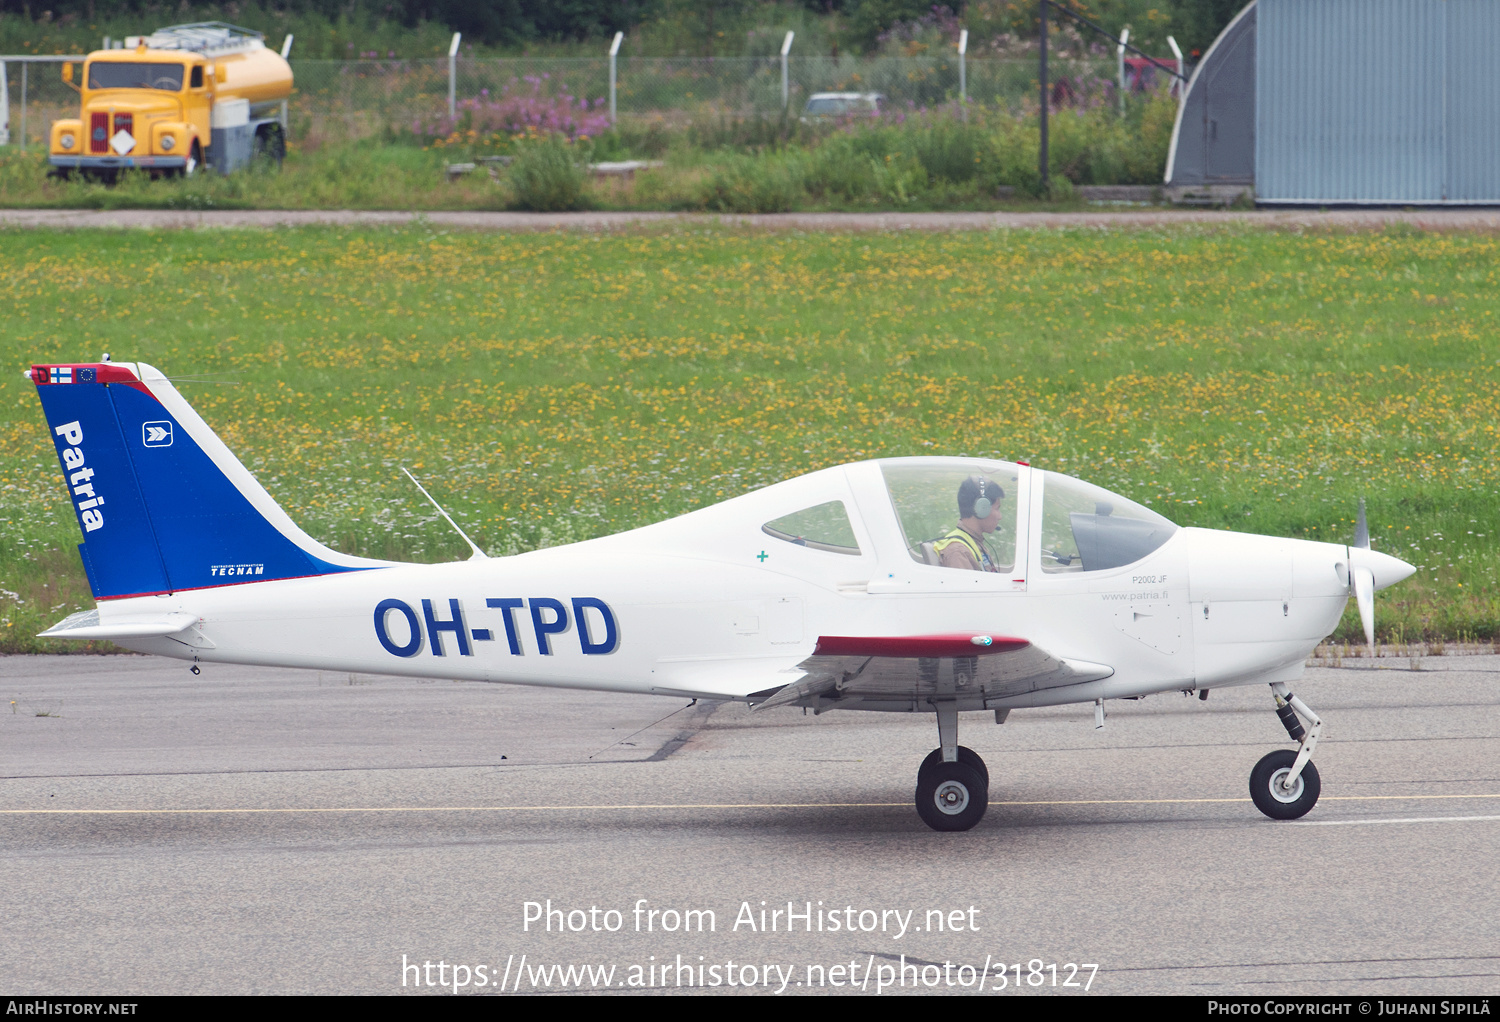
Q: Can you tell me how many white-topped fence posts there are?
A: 7